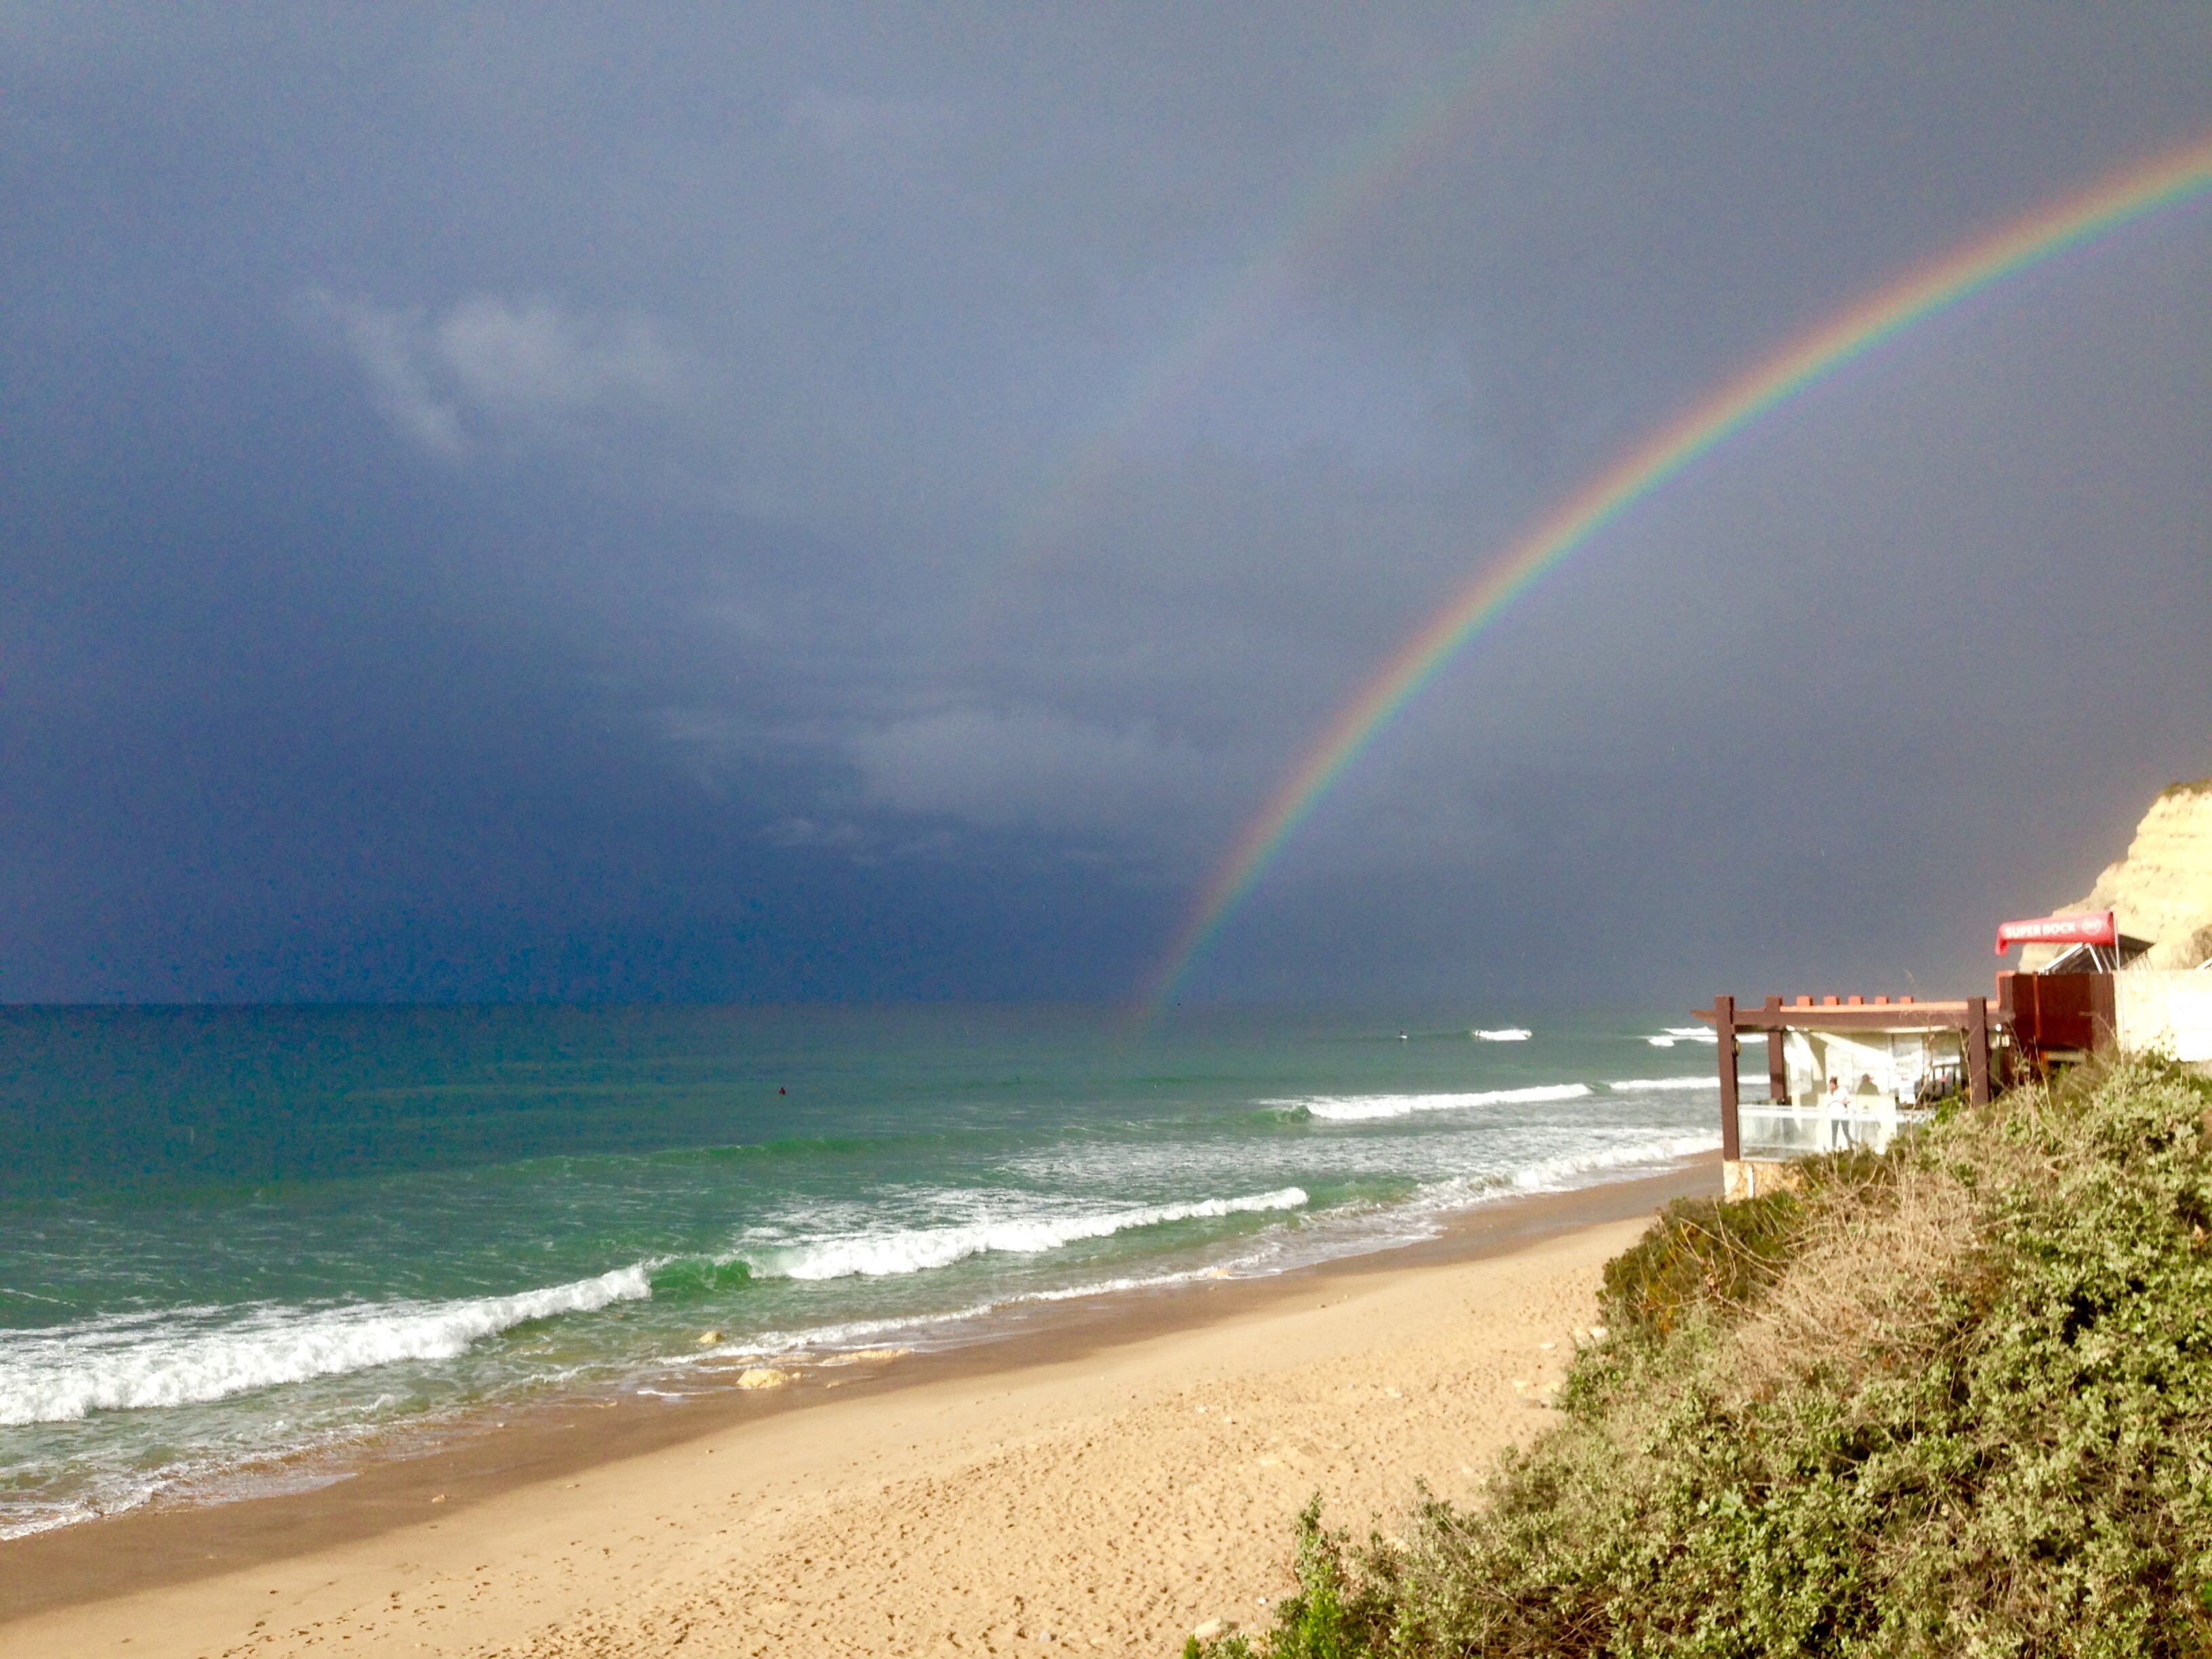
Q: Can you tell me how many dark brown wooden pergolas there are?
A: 1